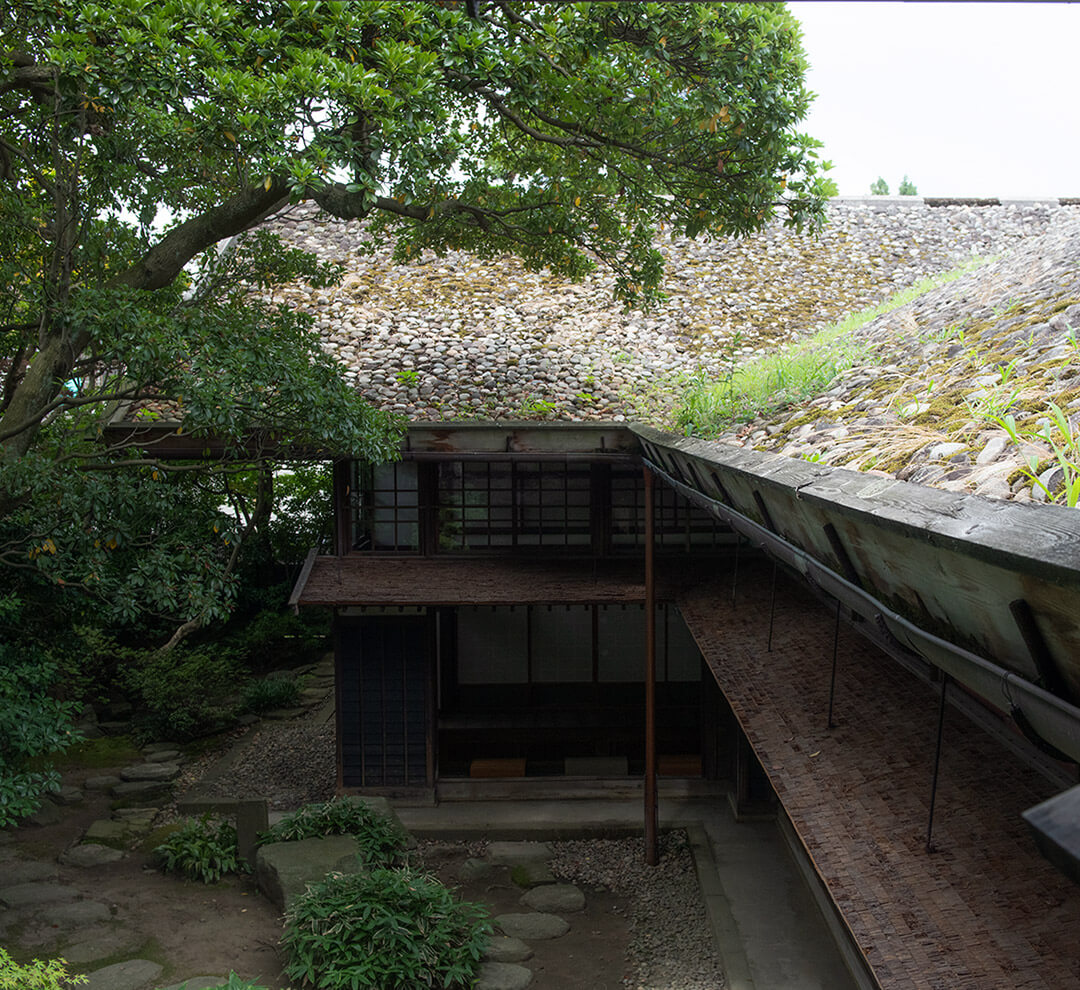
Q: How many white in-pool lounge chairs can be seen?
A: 0